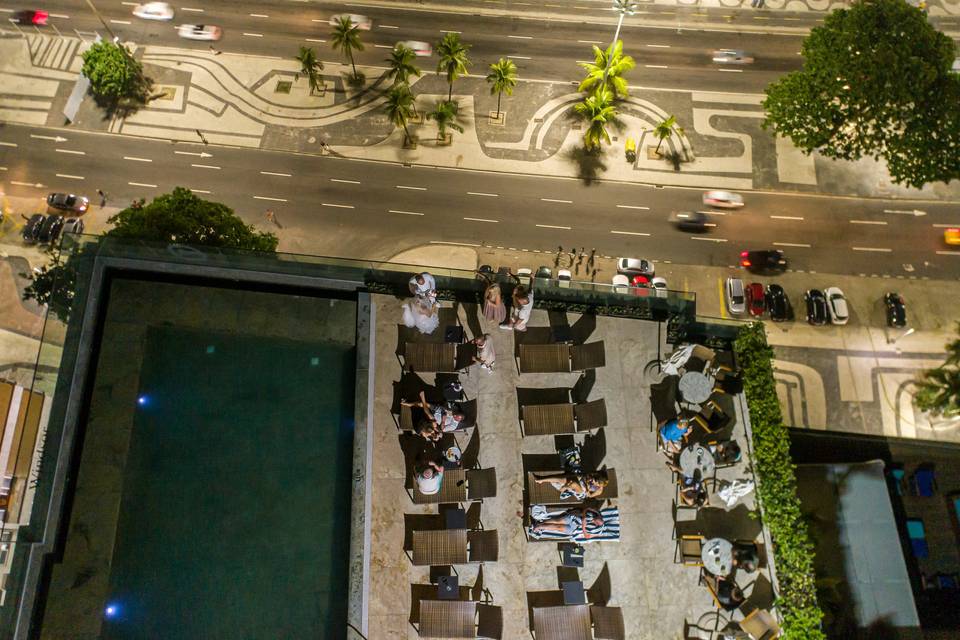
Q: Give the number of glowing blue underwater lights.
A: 2